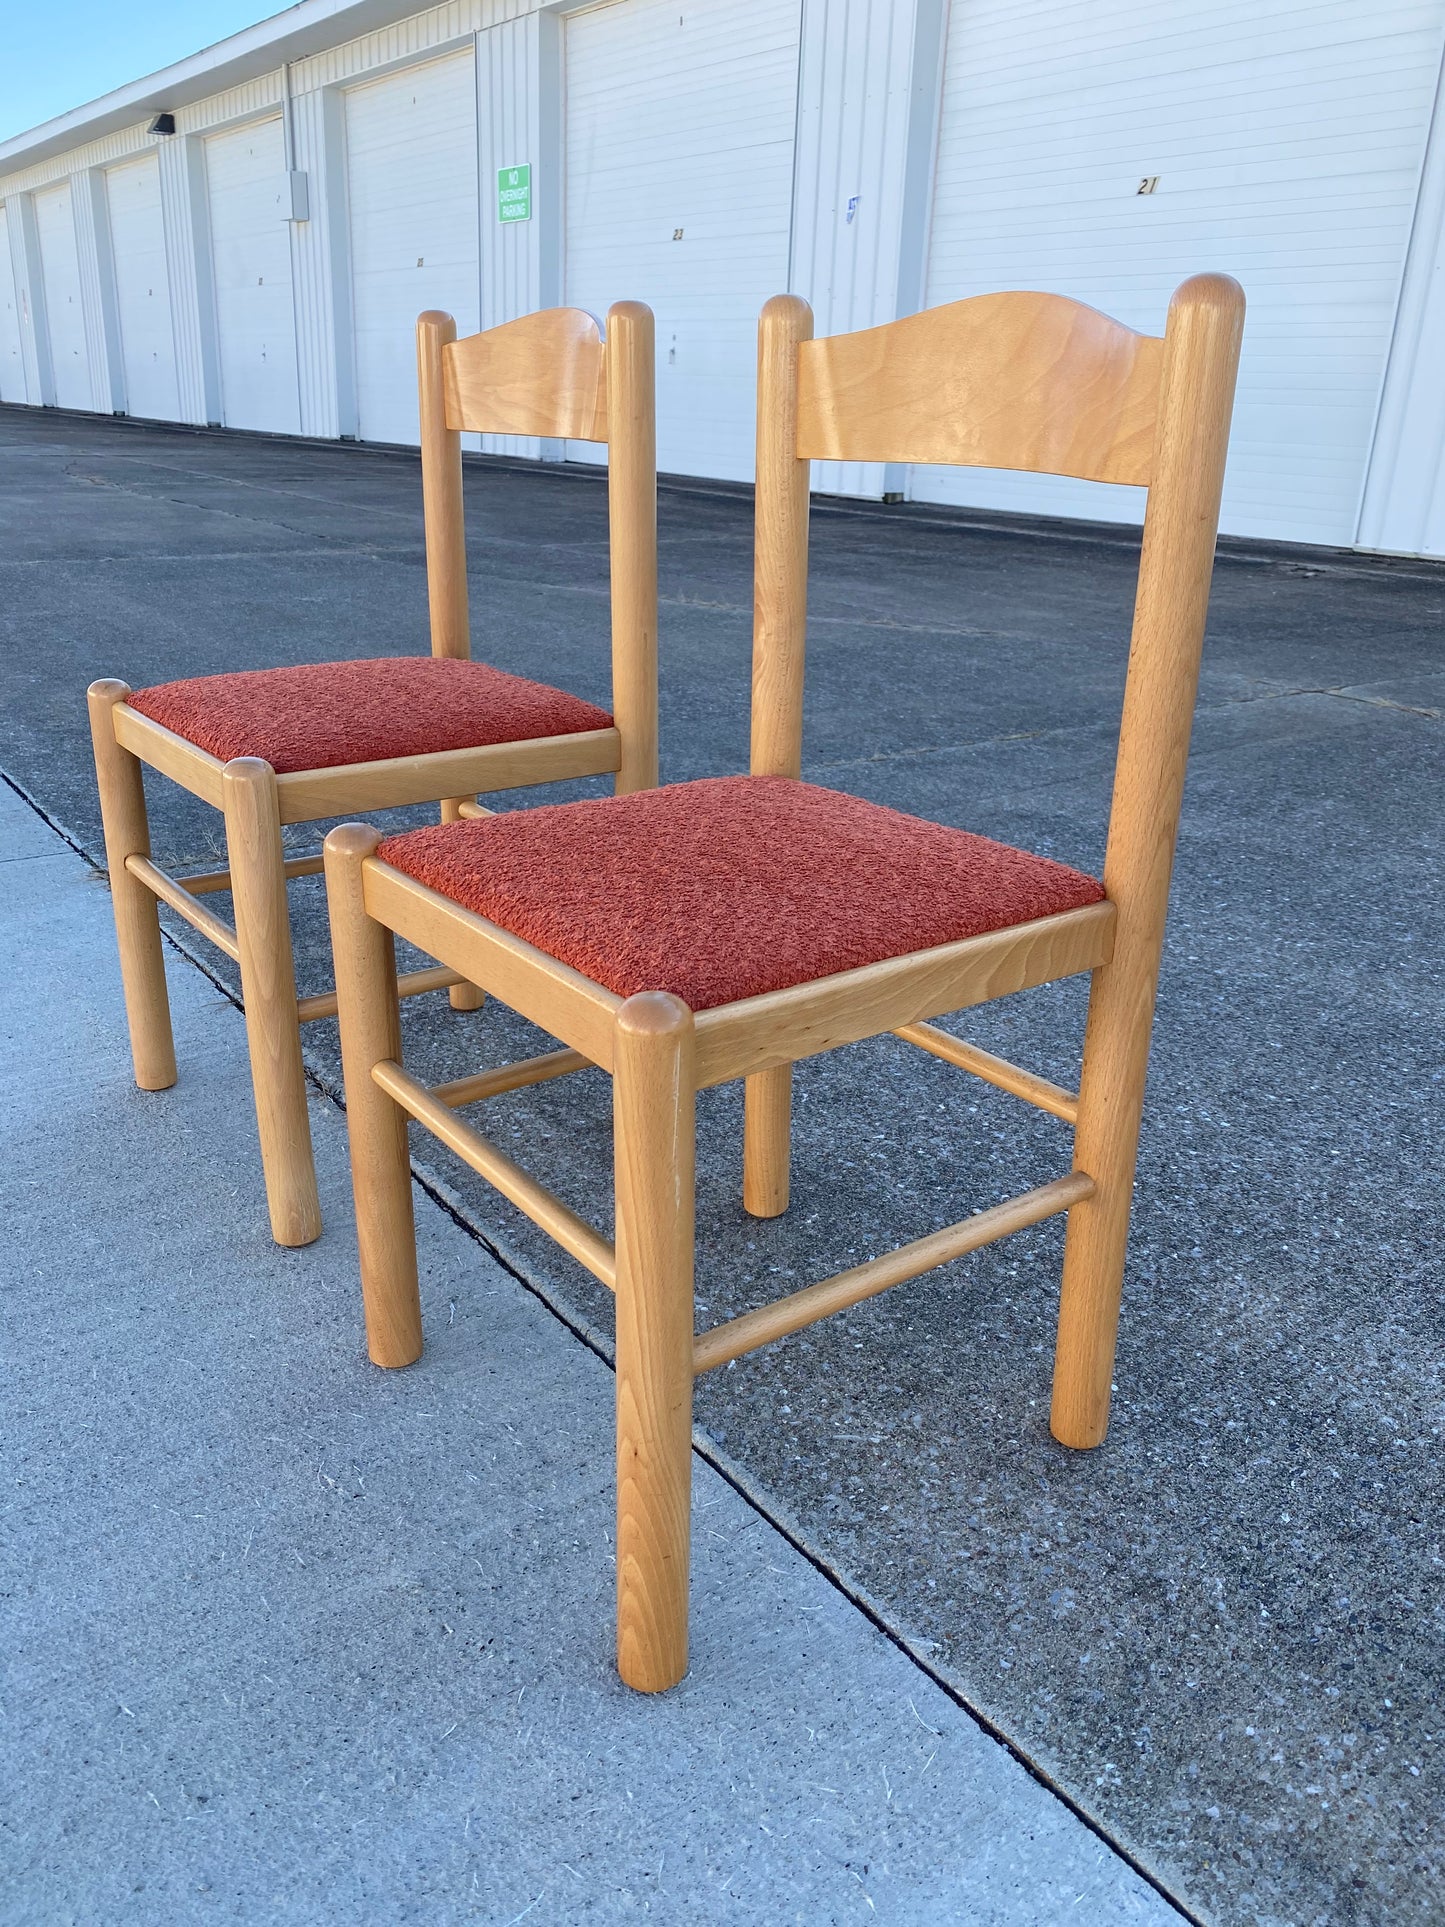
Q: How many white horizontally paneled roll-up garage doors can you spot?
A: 7